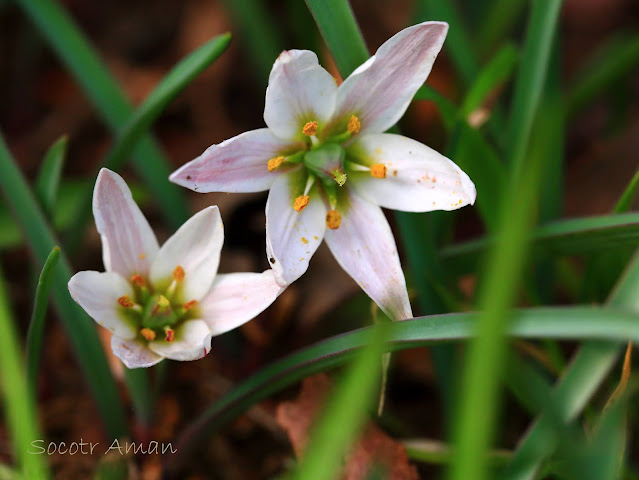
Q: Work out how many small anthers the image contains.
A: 12